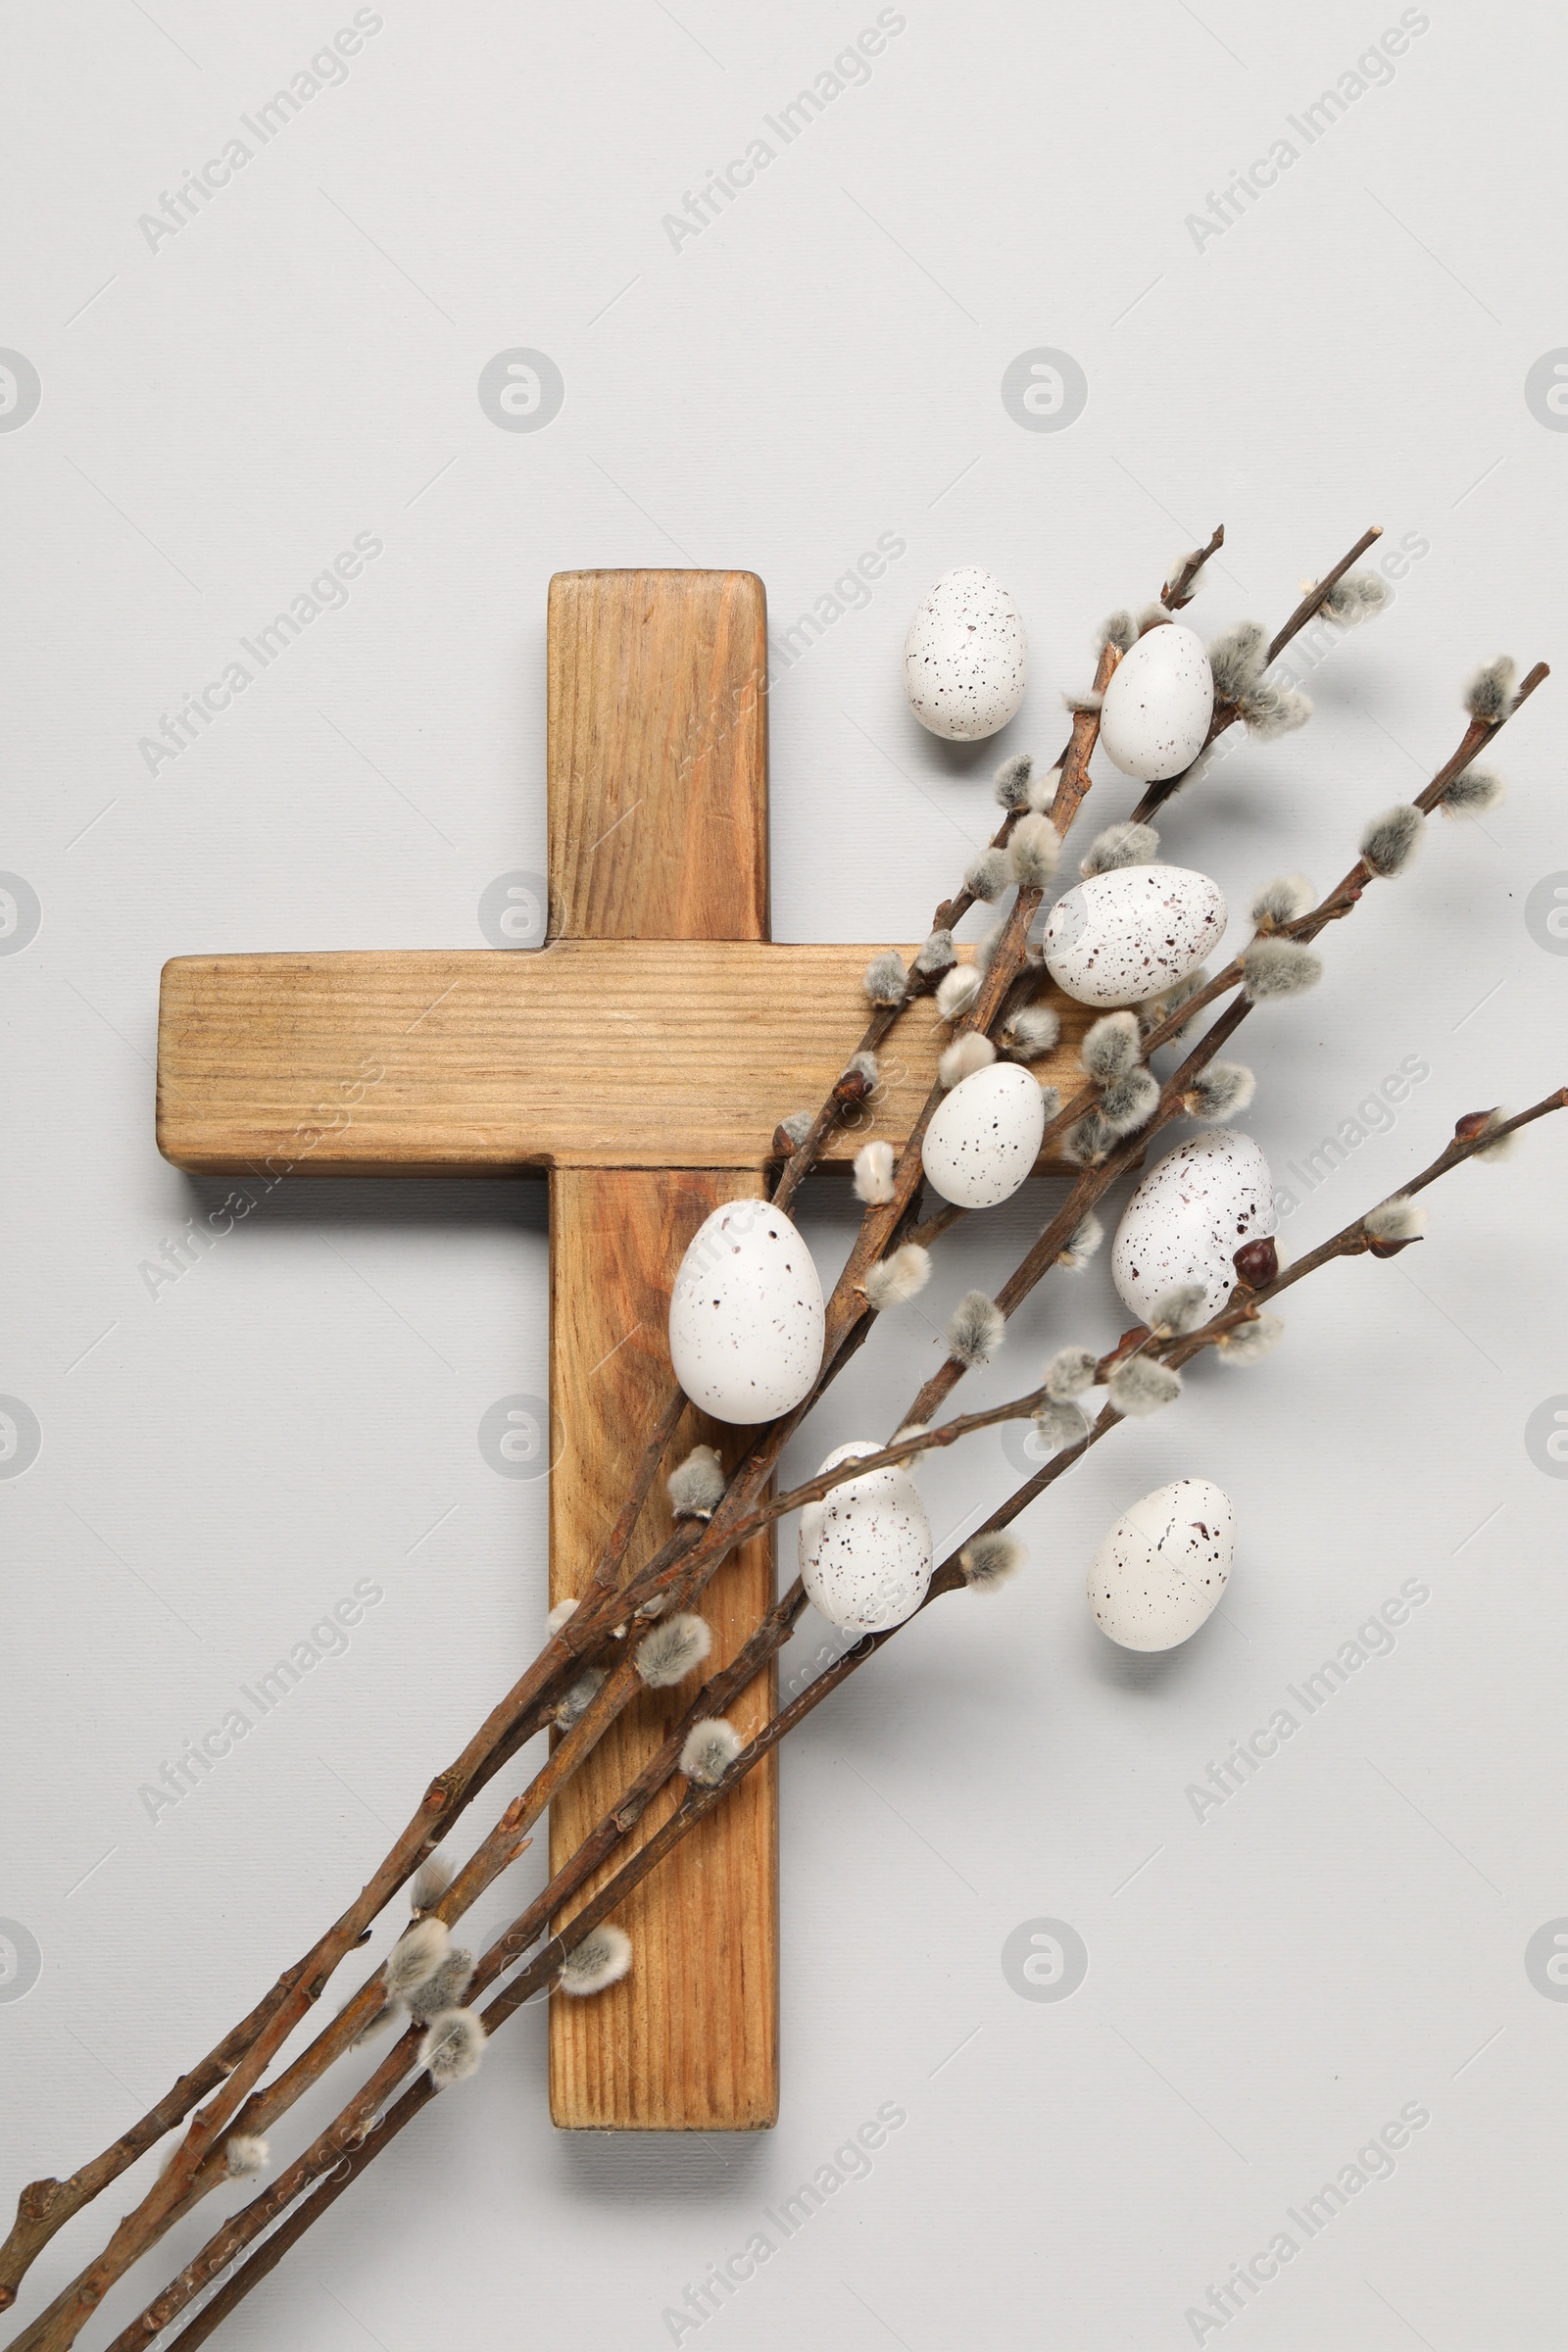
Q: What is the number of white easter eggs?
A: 8